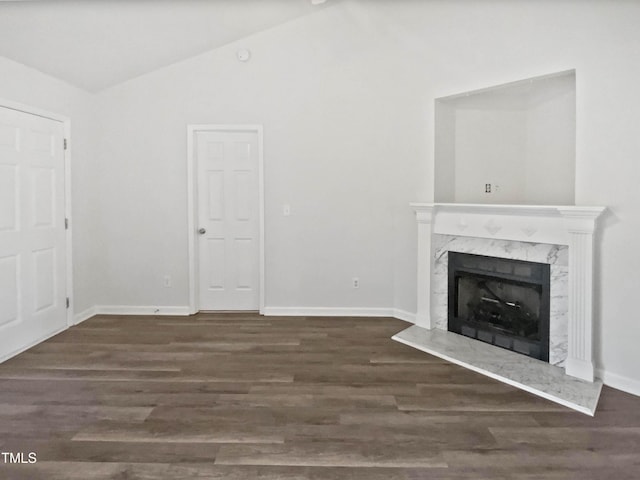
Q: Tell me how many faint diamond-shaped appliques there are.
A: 3